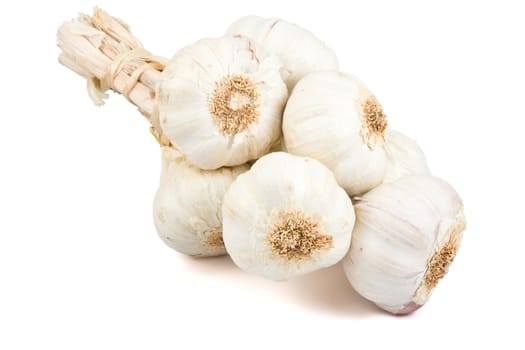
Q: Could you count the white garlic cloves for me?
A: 7